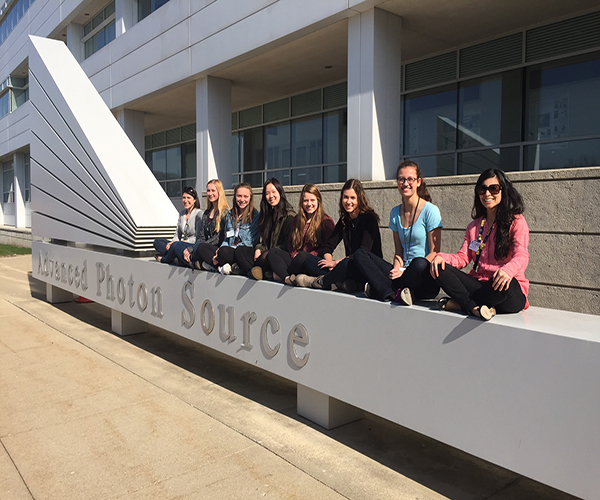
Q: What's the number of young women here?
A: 8